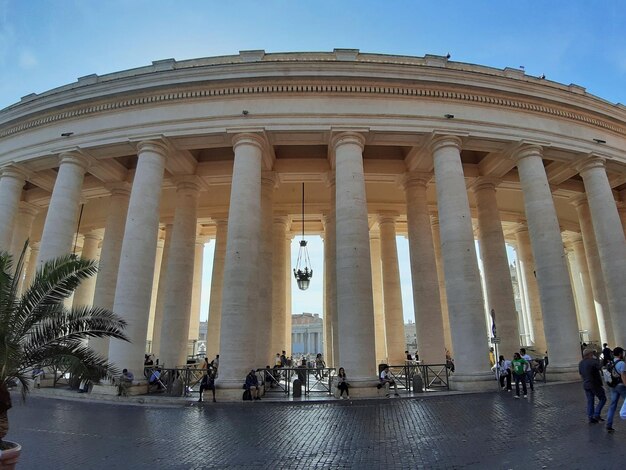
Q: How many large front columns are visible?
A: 8